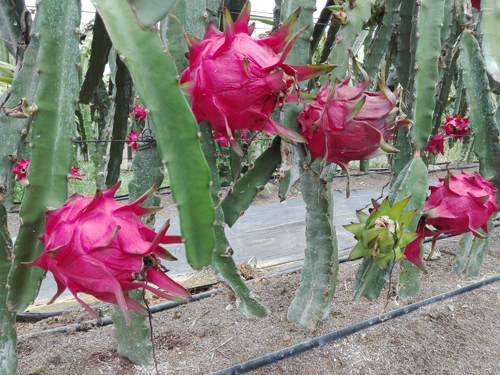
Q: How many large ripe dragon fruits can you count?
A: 4